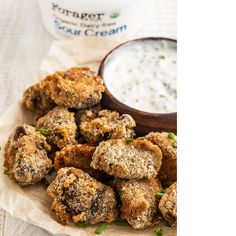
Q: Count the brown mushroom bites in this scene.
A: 11